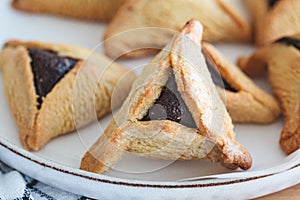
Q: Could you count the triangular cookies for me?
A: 7